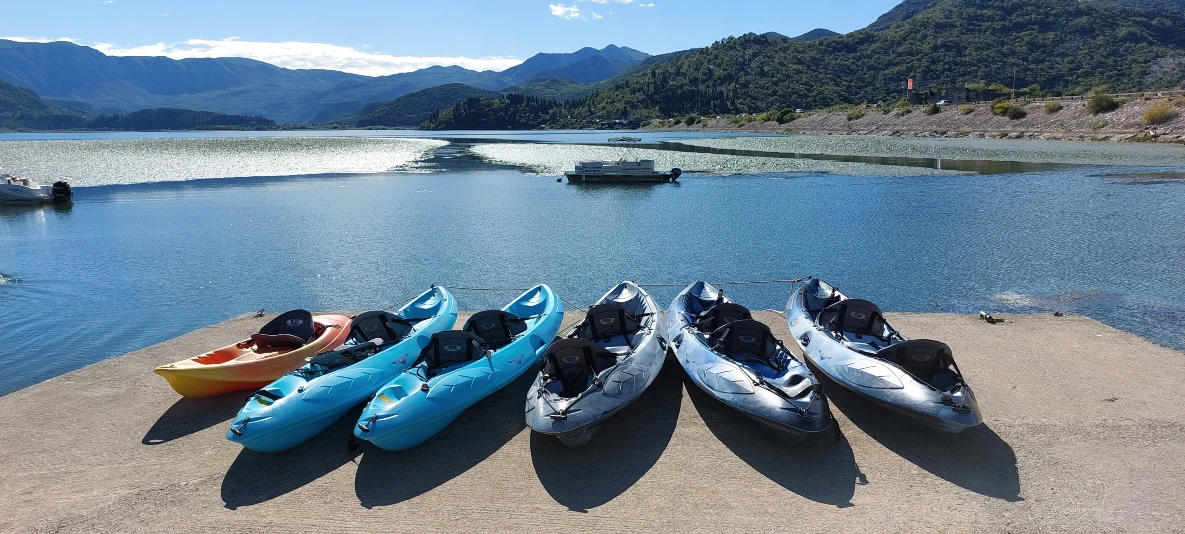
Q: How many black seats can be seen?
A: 11